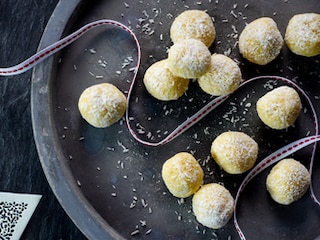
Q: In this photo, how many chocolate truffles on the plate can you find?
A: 12